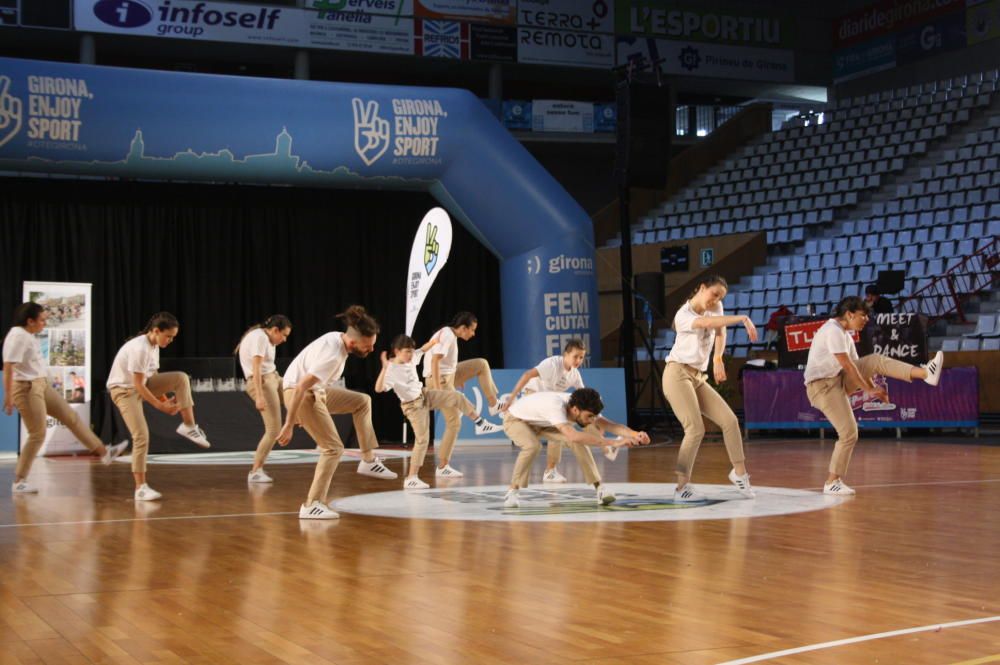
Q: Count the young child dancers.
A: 1